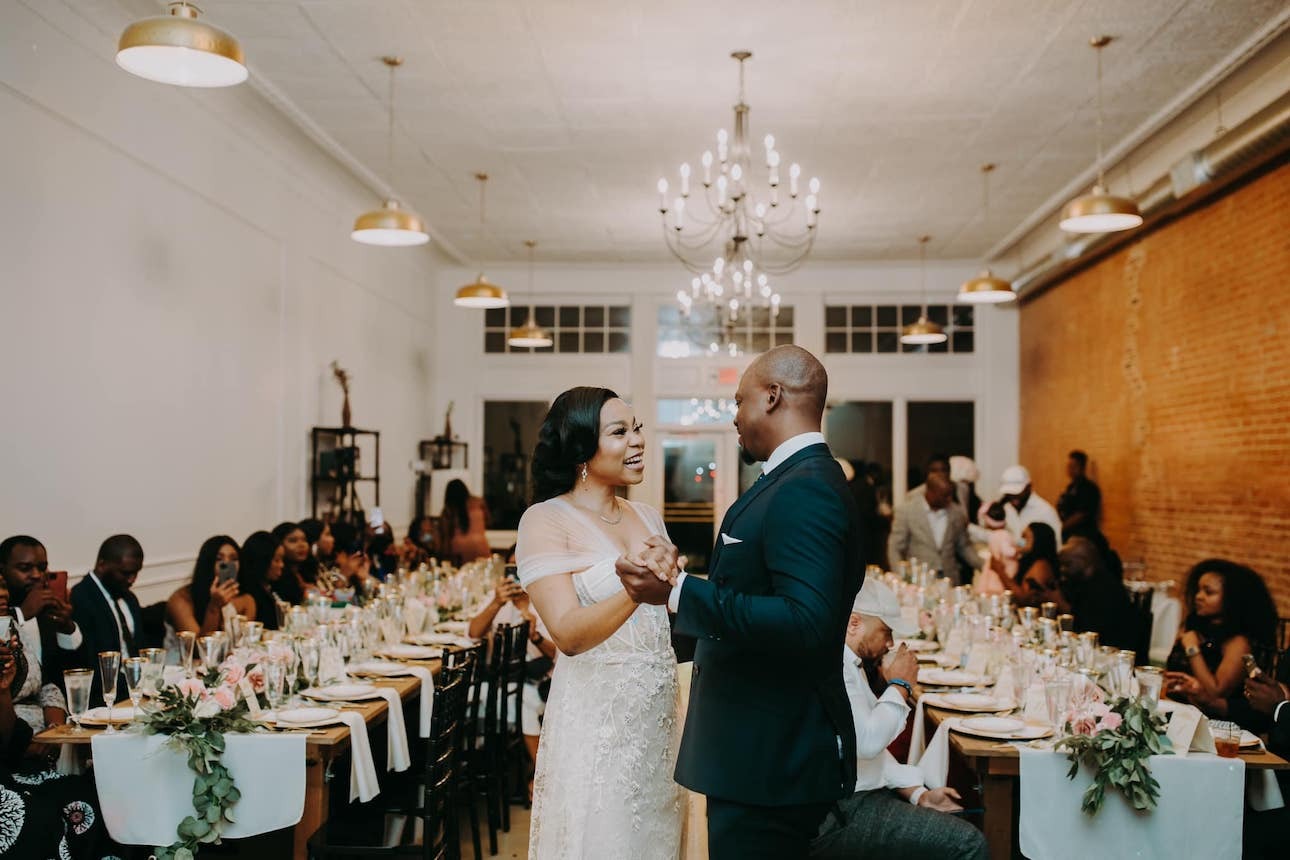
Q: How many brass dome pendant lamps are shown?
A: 7